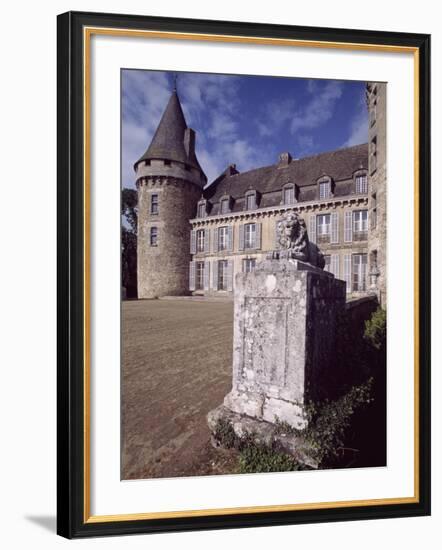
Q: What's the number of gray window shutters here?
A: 15